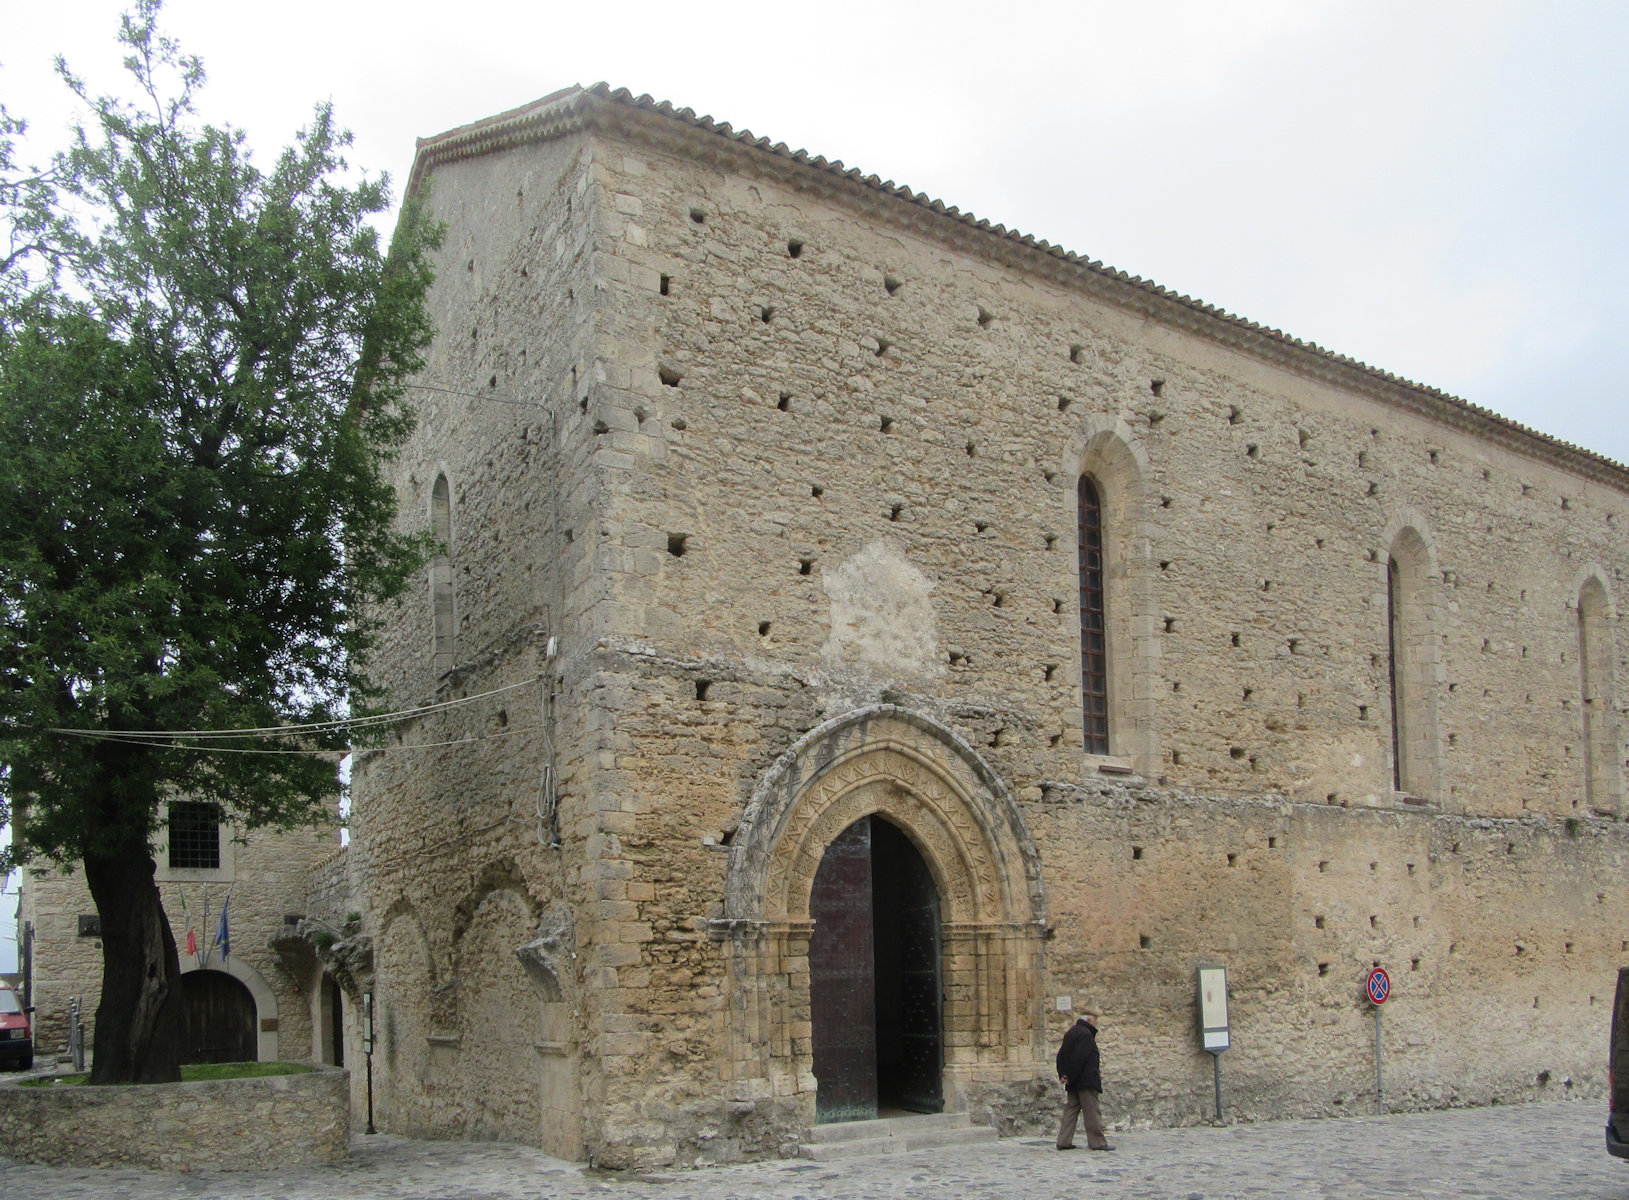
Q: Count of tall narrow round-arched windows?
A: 4